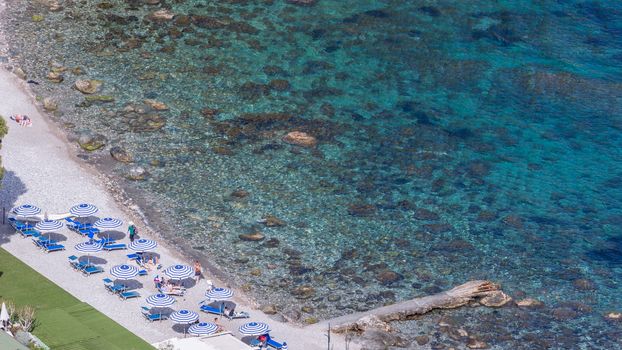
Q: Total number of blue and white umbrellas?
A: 13